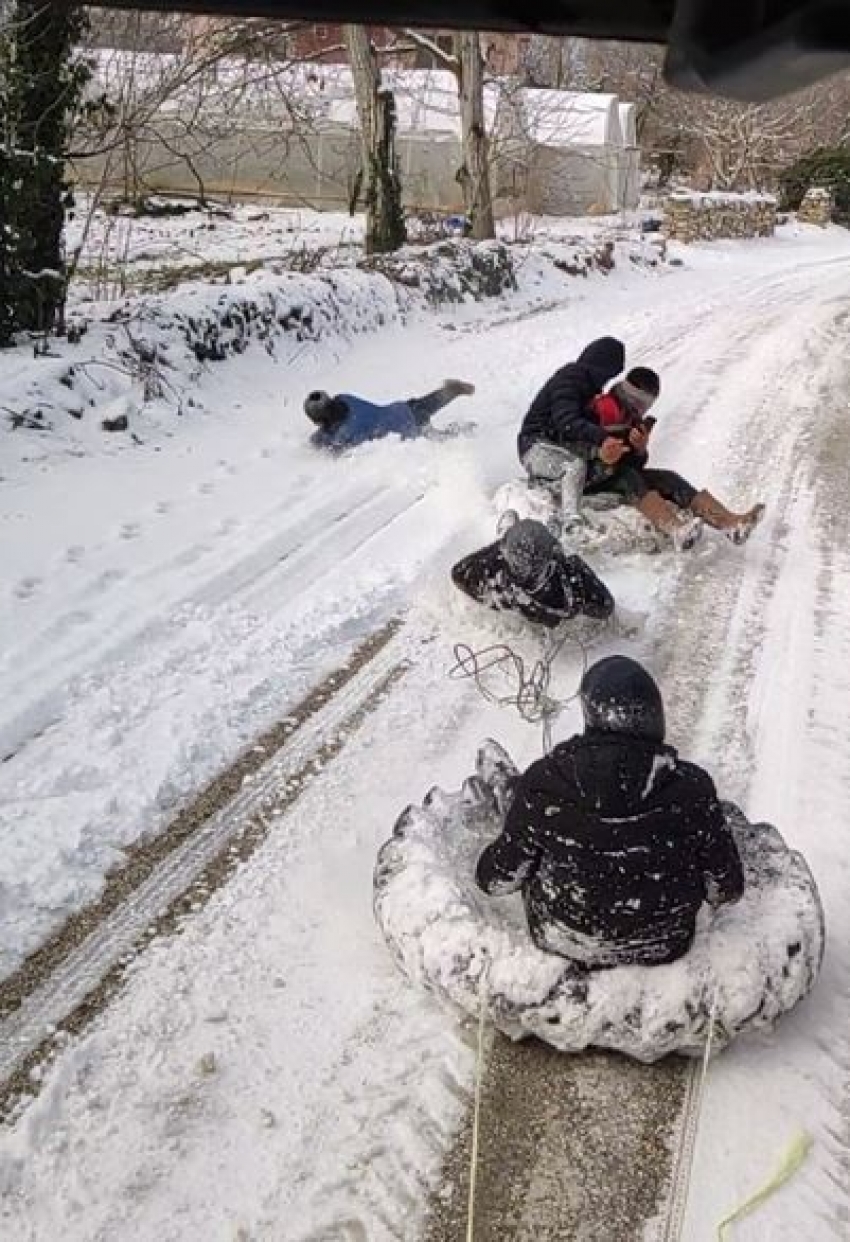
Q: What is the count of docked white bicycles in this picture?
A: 0